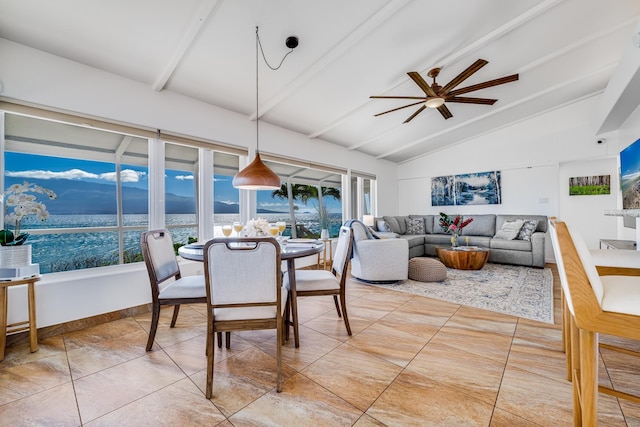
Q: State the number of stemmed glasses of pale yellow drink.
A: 6